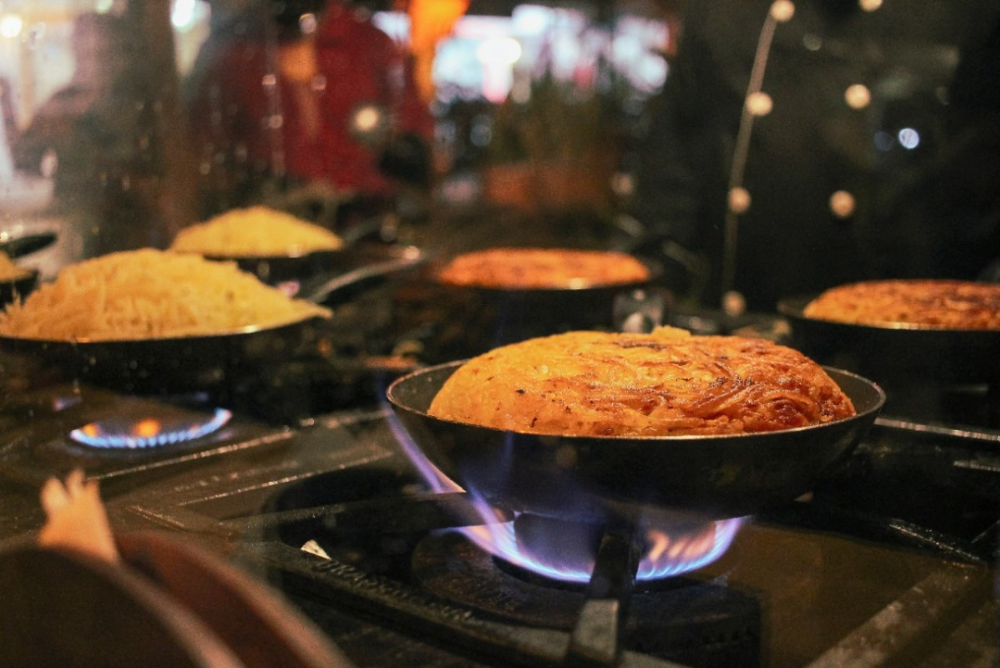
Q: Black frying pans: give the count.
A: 6